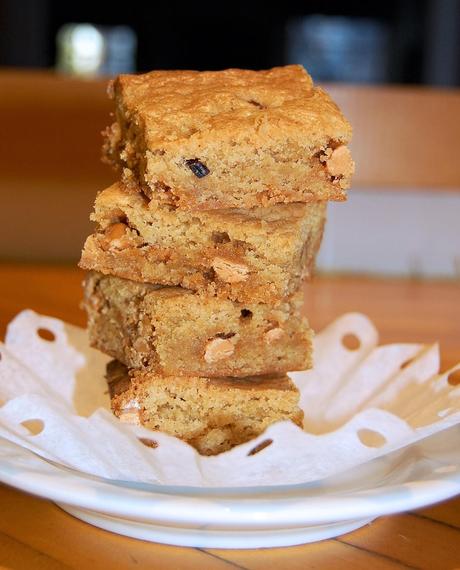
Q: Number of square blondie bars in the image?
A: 4